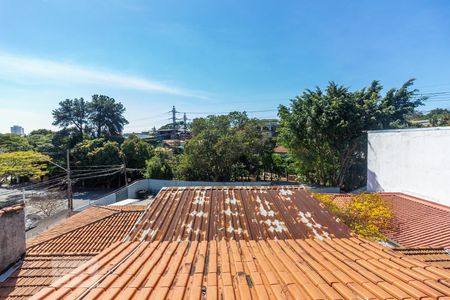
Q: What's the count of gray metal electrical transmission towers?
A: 2